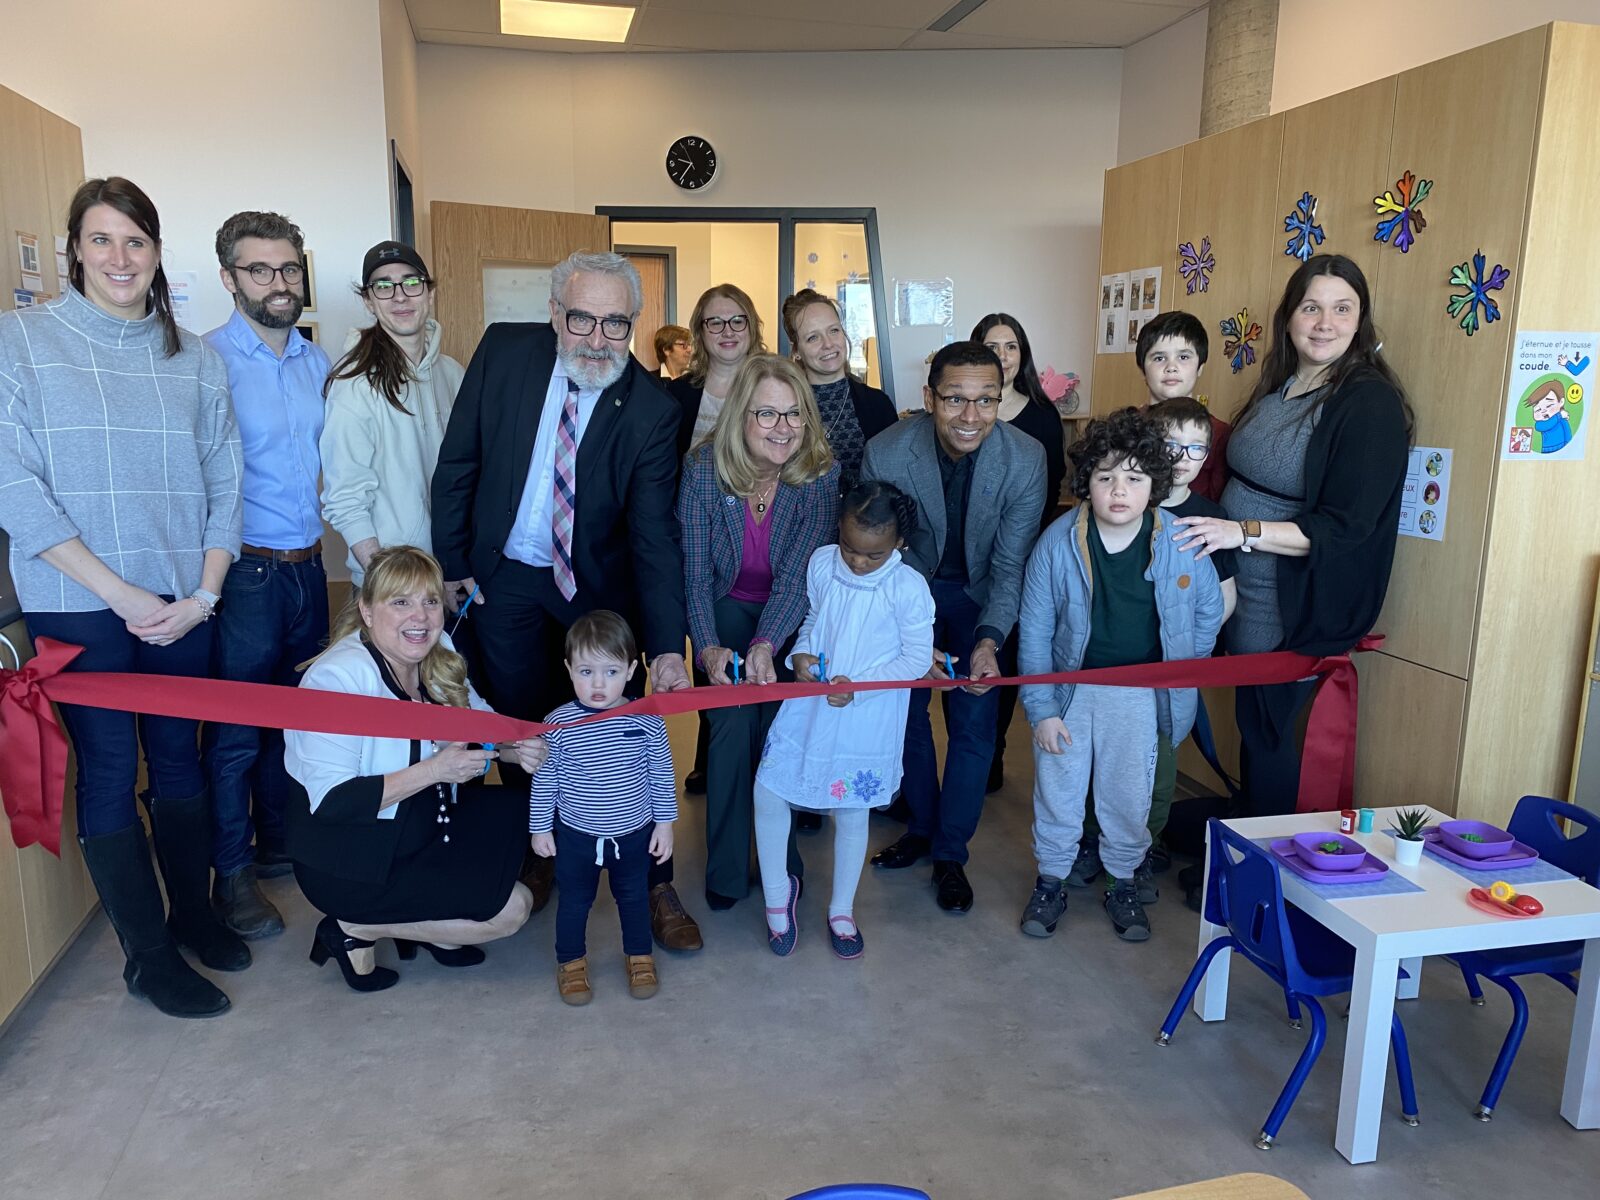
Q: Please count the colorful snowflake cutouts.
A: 5